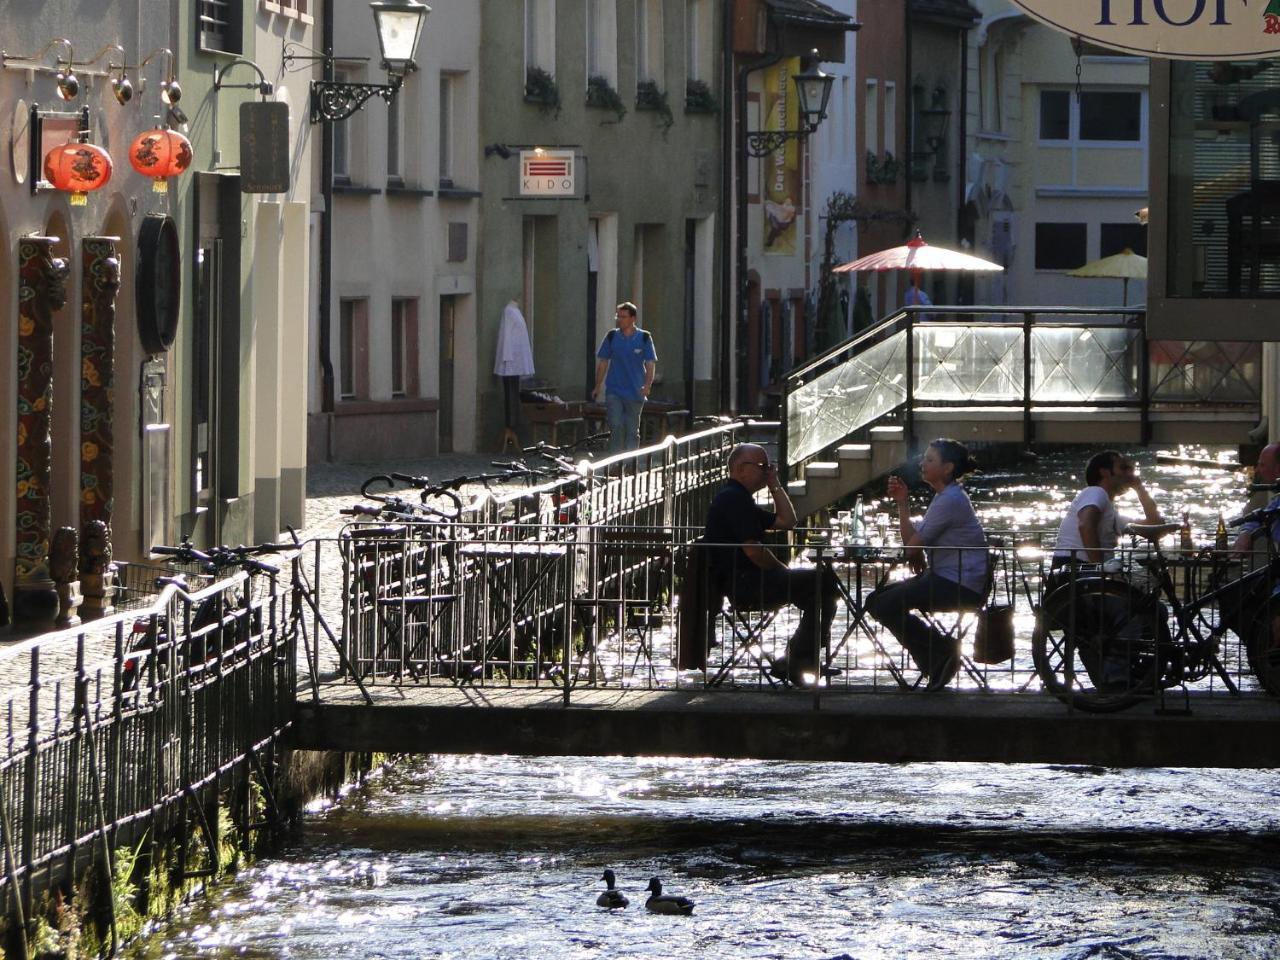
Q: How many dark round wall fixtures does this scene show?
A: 1